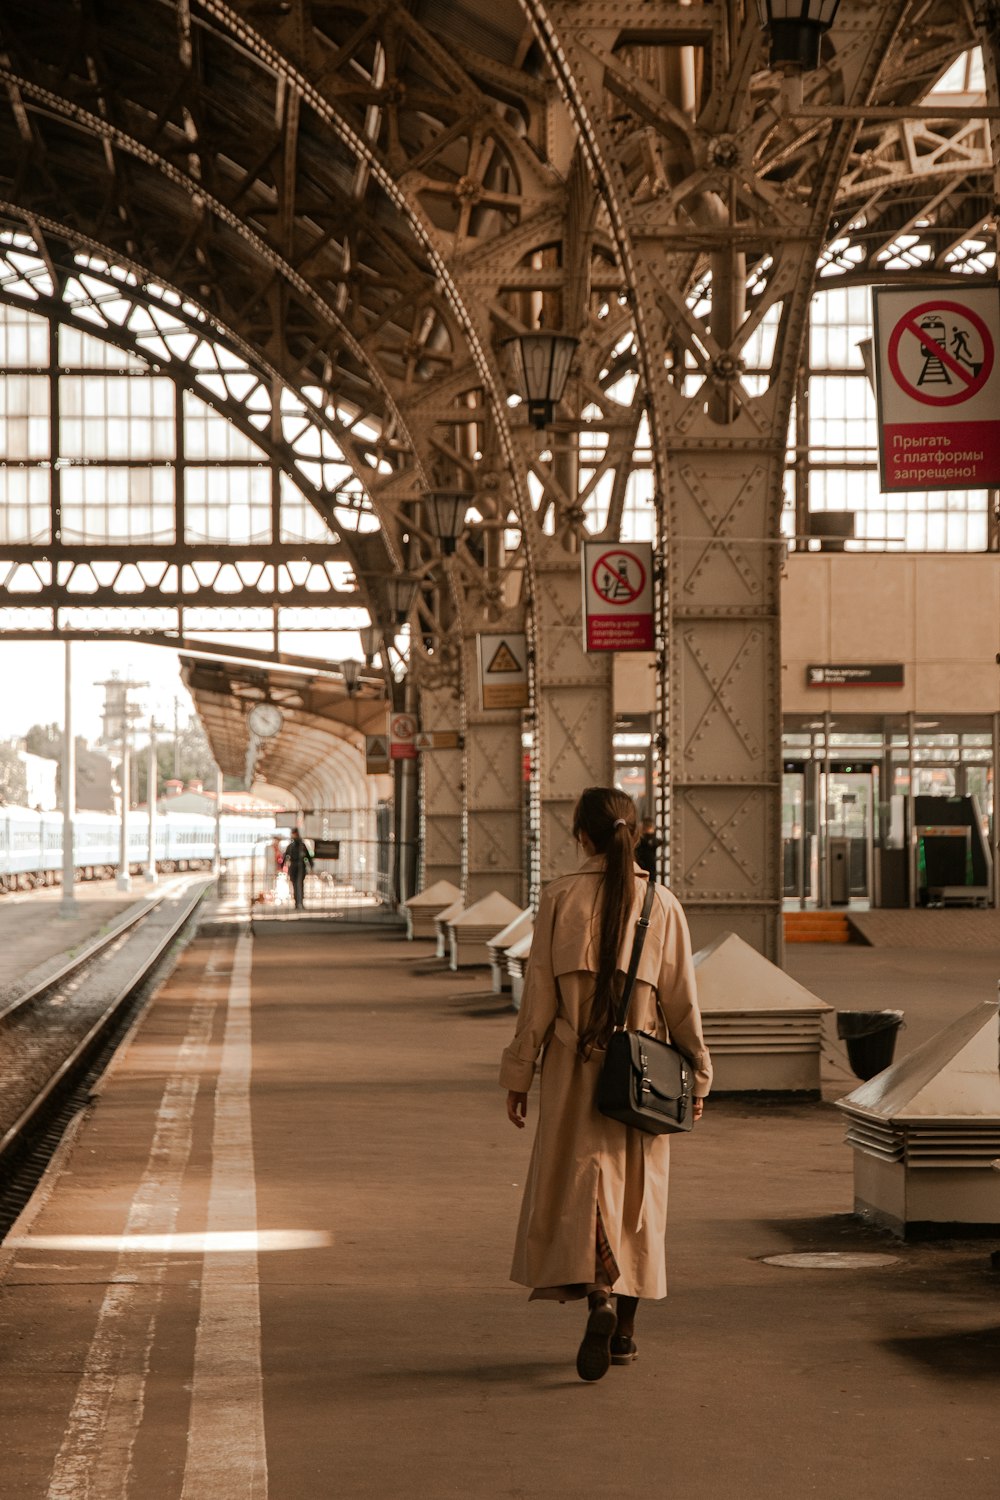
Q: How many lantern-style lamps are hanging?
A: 6